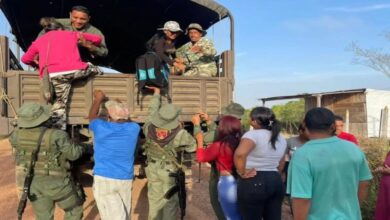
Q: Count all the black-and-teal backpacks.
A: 1